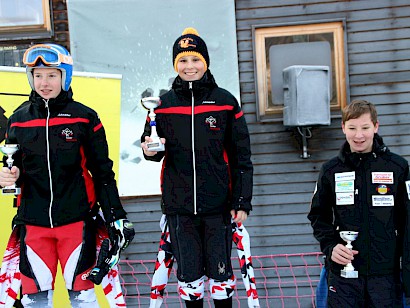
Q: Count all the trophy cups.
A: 3